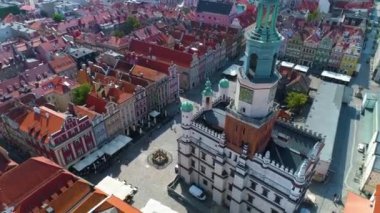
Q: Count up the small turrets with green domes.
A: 3